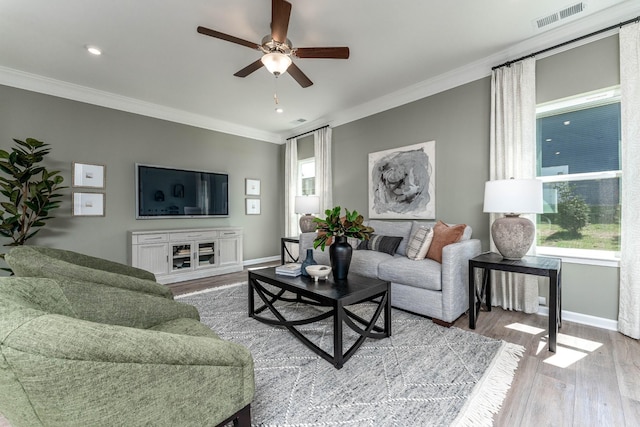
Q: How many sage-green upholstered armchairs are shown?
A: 2